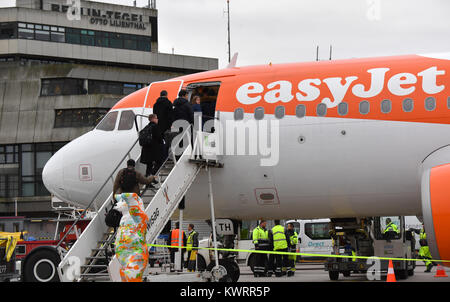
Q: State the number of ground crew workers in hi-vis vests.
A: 7